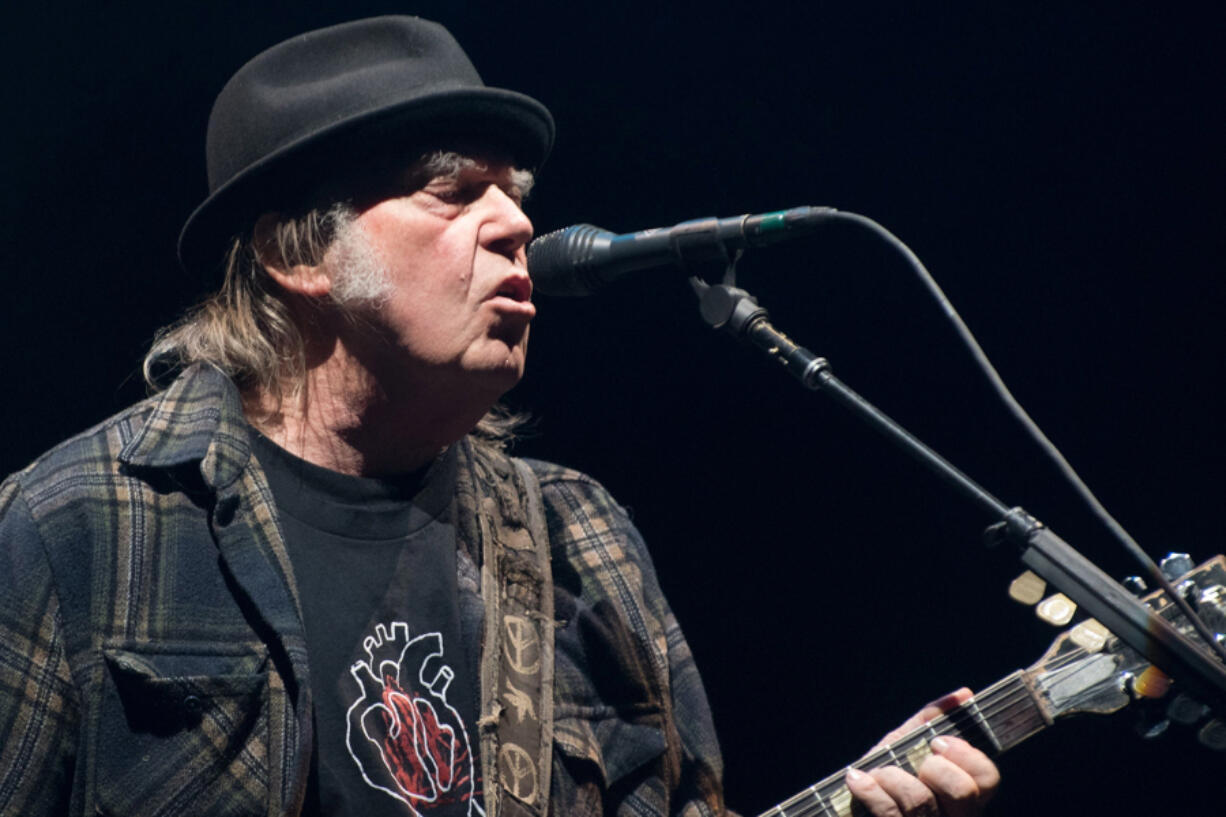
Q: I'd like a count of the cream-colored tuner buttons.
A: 3